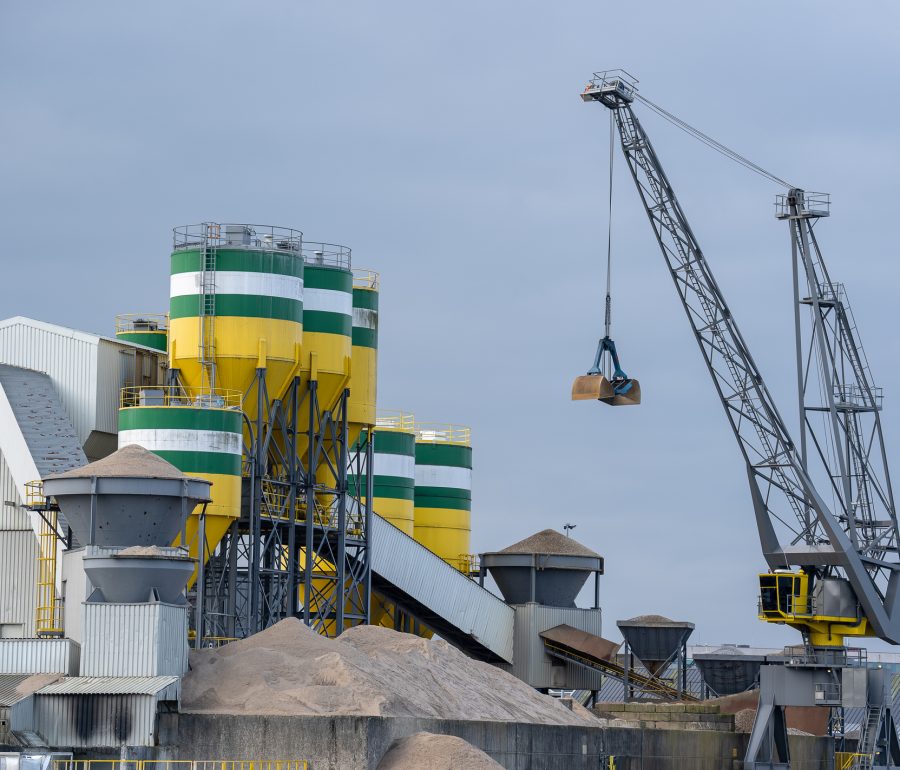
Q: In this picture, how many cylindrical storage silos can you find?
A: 7